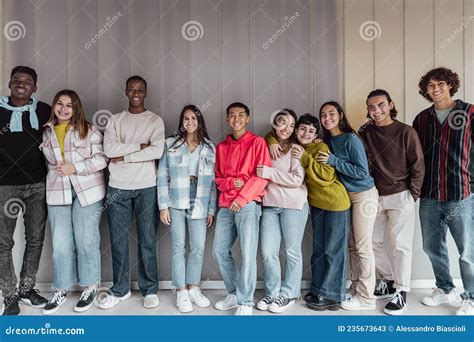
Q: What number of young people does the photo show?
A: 10